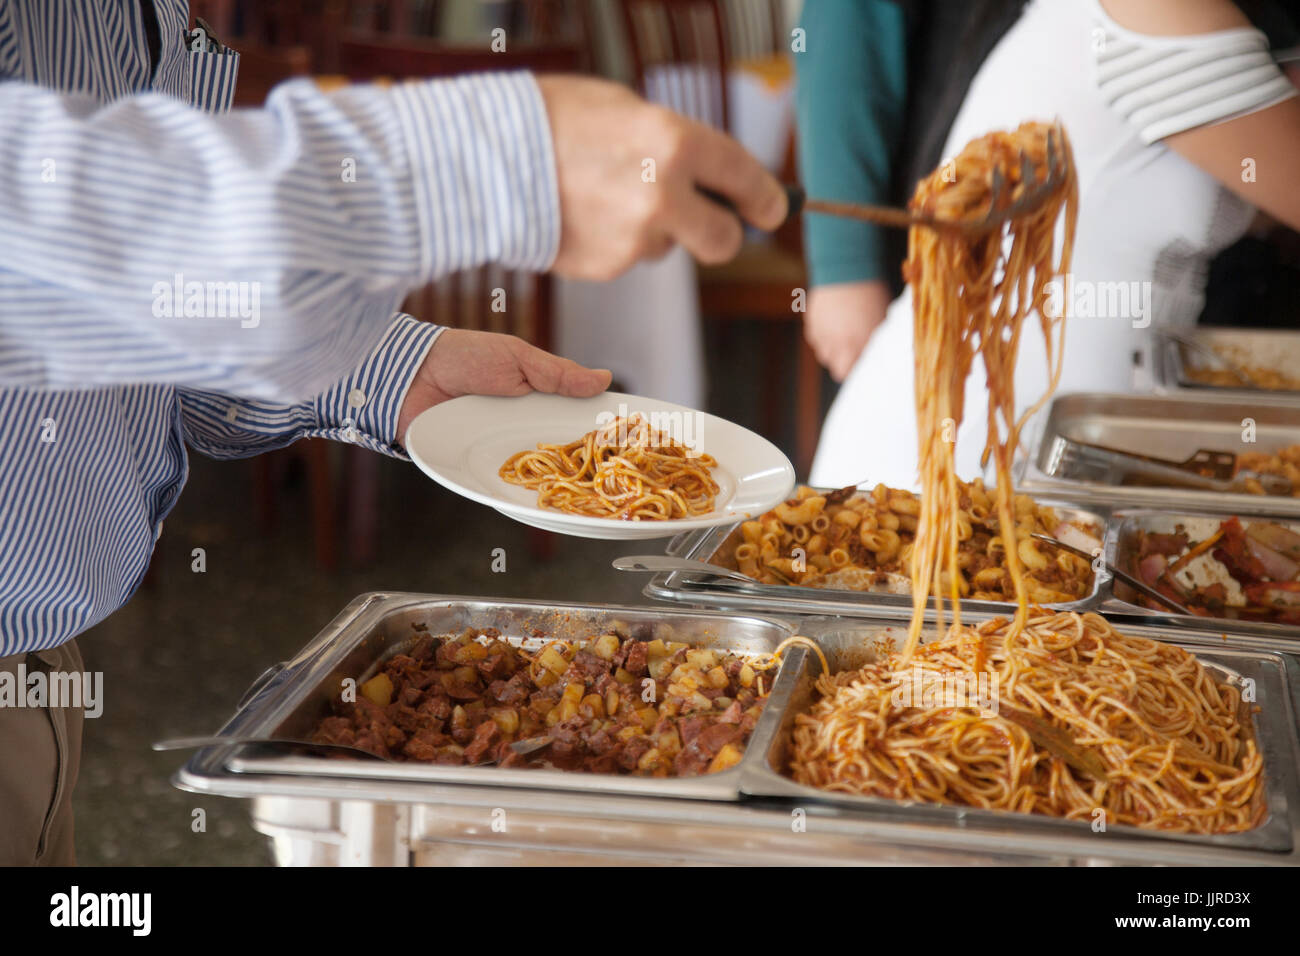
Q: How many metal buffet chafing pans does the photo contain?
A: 6